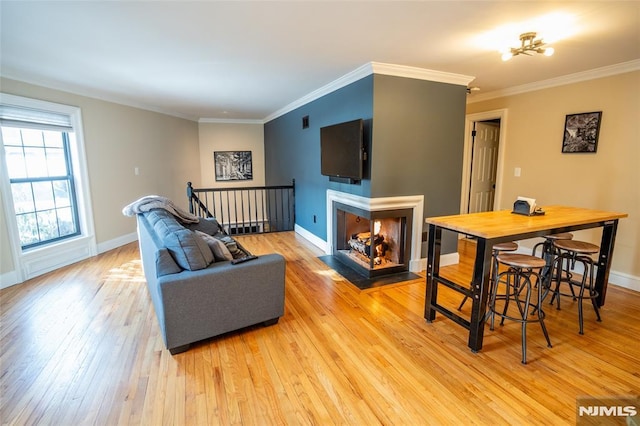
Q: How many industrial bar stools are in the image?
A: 4